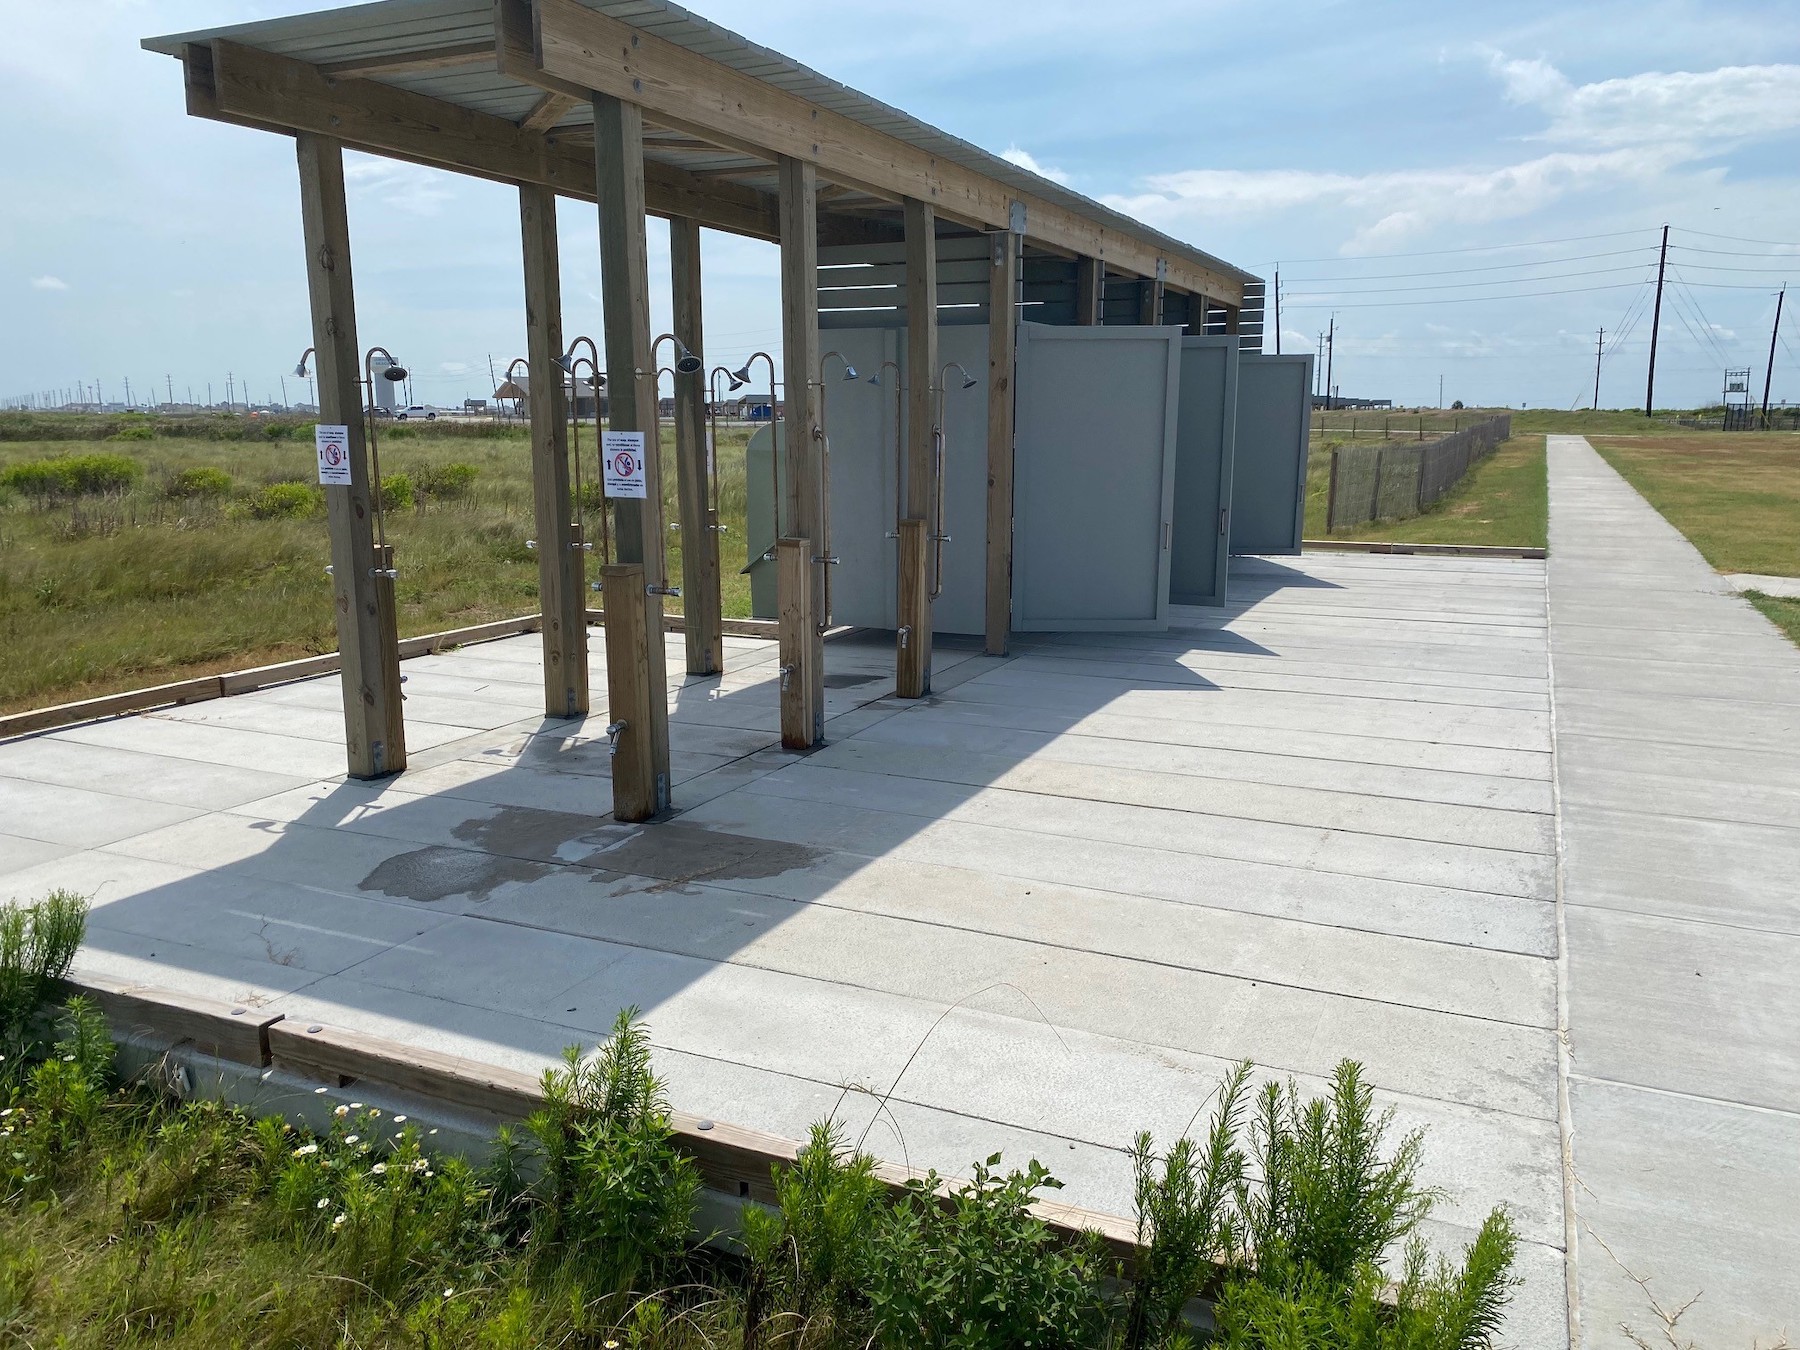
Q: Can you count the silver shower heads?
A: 11